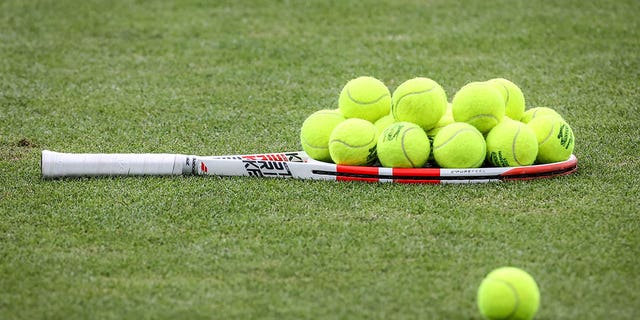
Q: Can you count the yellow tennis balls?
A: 14